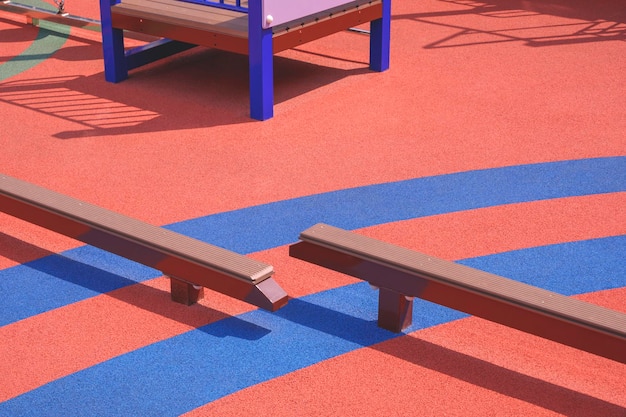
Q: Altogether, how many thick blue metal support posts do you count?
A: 3